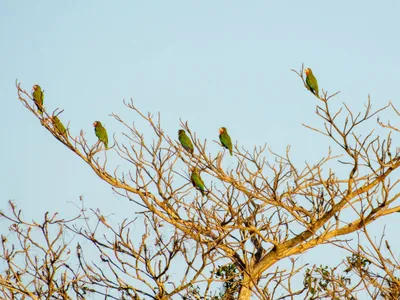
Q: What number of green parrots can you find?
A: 7